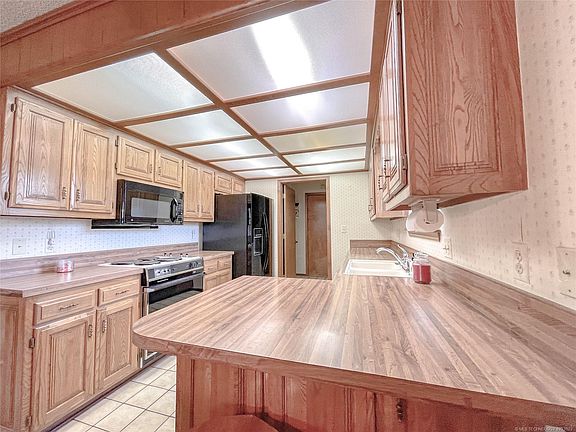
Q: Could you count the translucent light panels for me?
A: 10